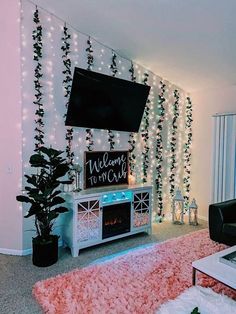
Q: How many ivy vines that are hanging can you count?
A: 9